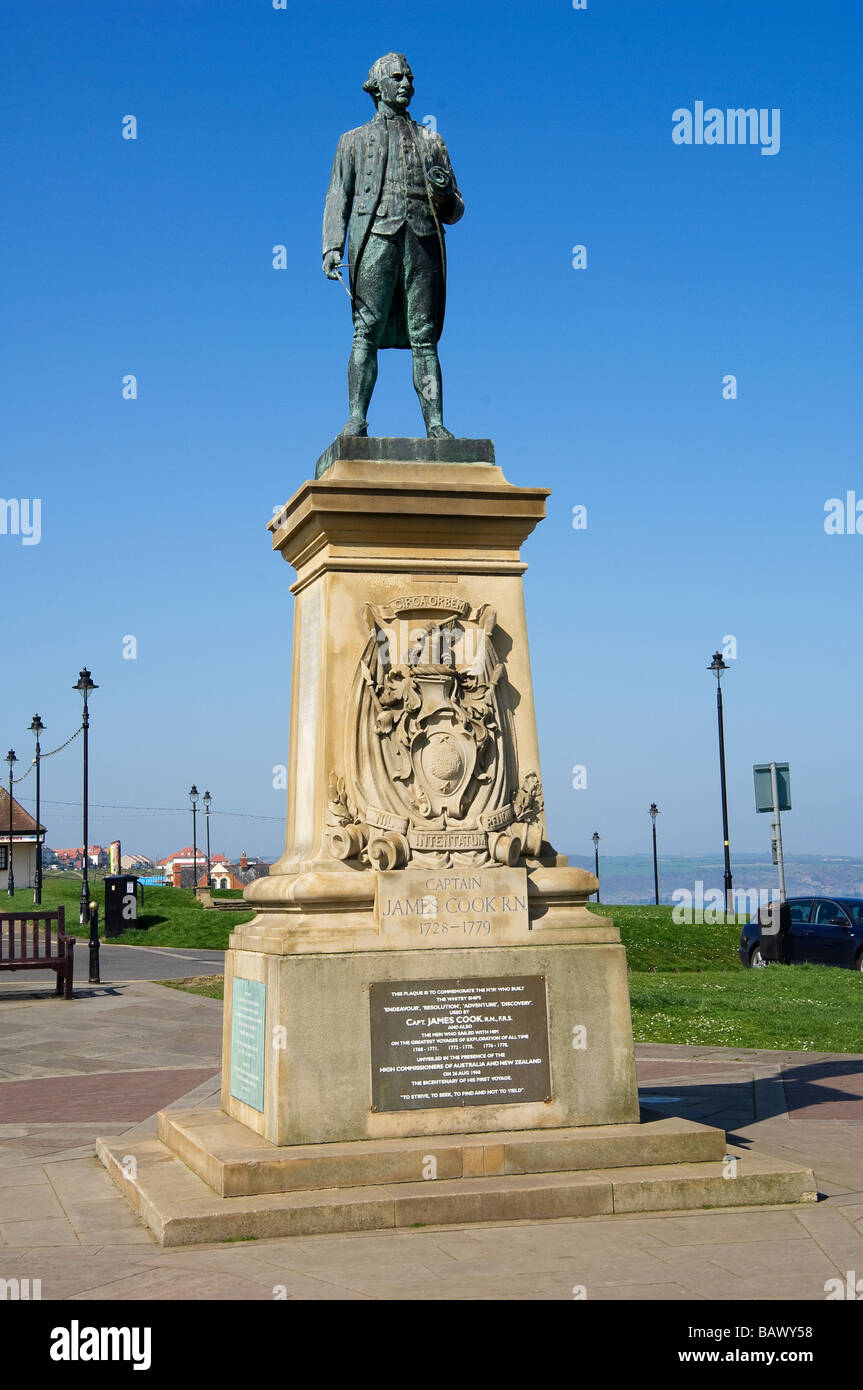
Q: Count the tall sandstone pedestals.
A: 1